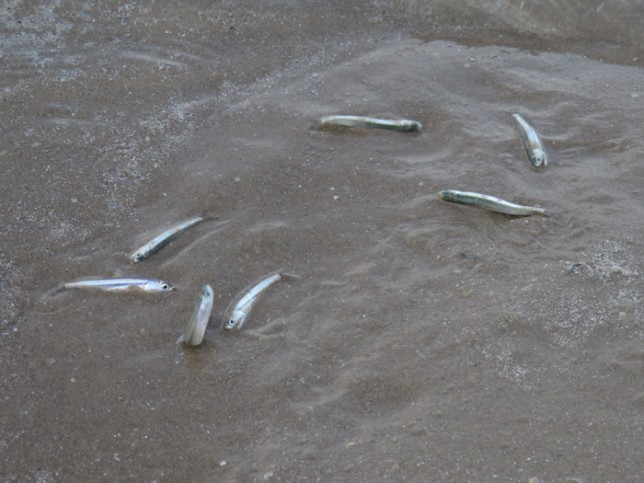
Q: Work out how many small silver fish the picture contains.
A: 7